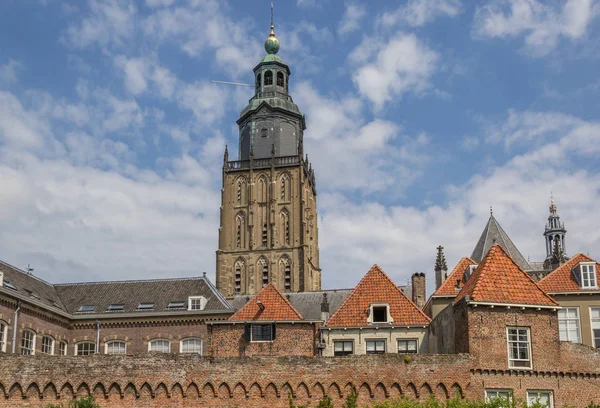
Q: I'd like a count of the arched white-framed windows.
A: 8